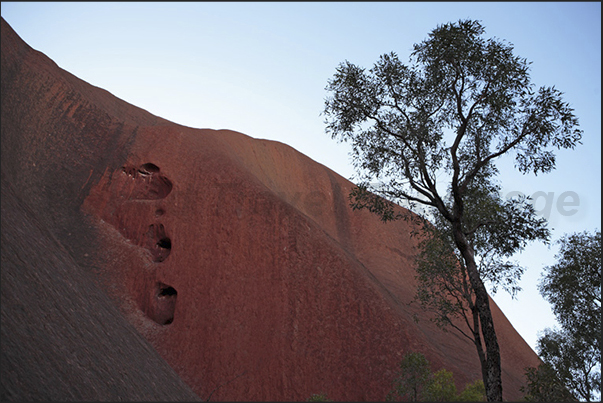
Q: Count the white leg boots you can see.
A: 0